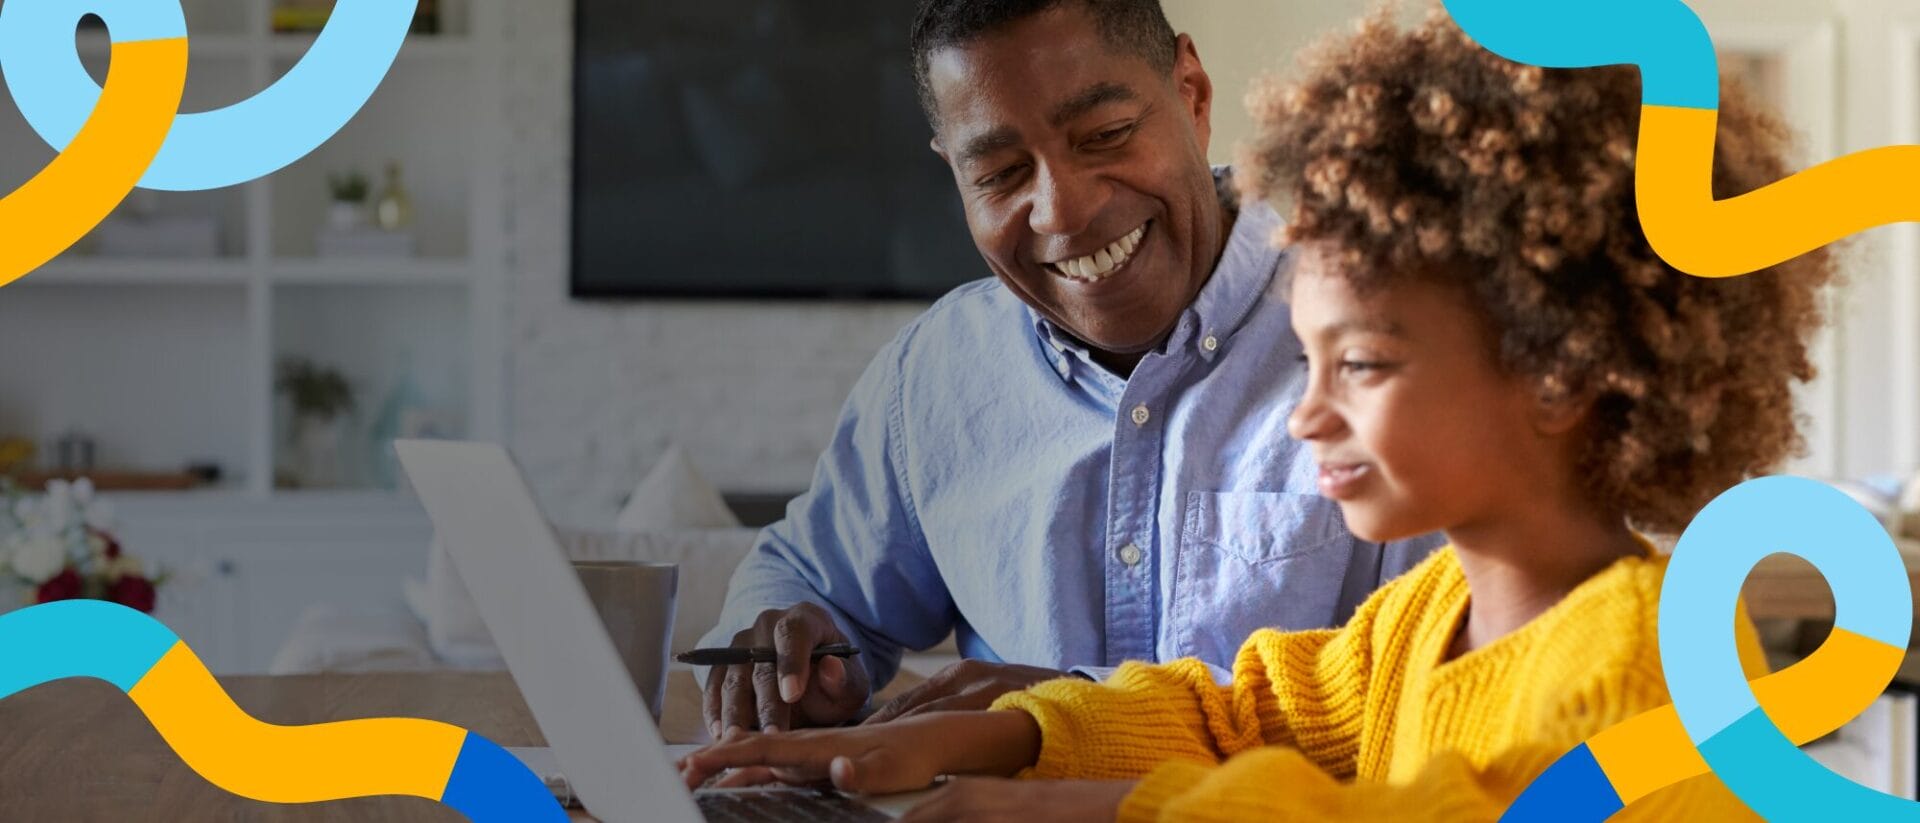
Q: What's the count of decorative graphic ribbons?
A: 4